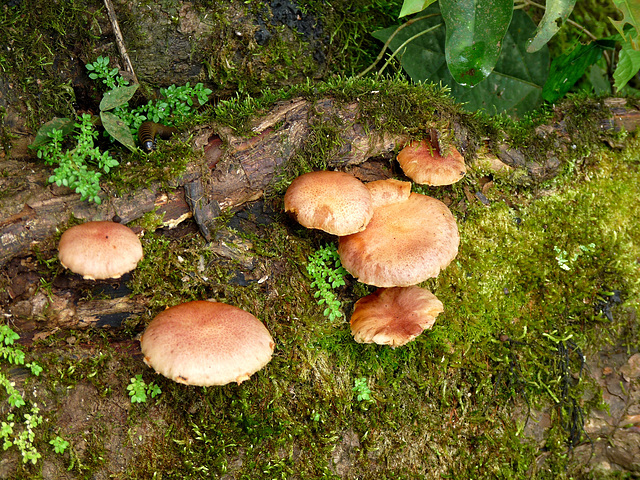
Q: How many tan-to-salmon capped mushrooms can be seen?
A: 7